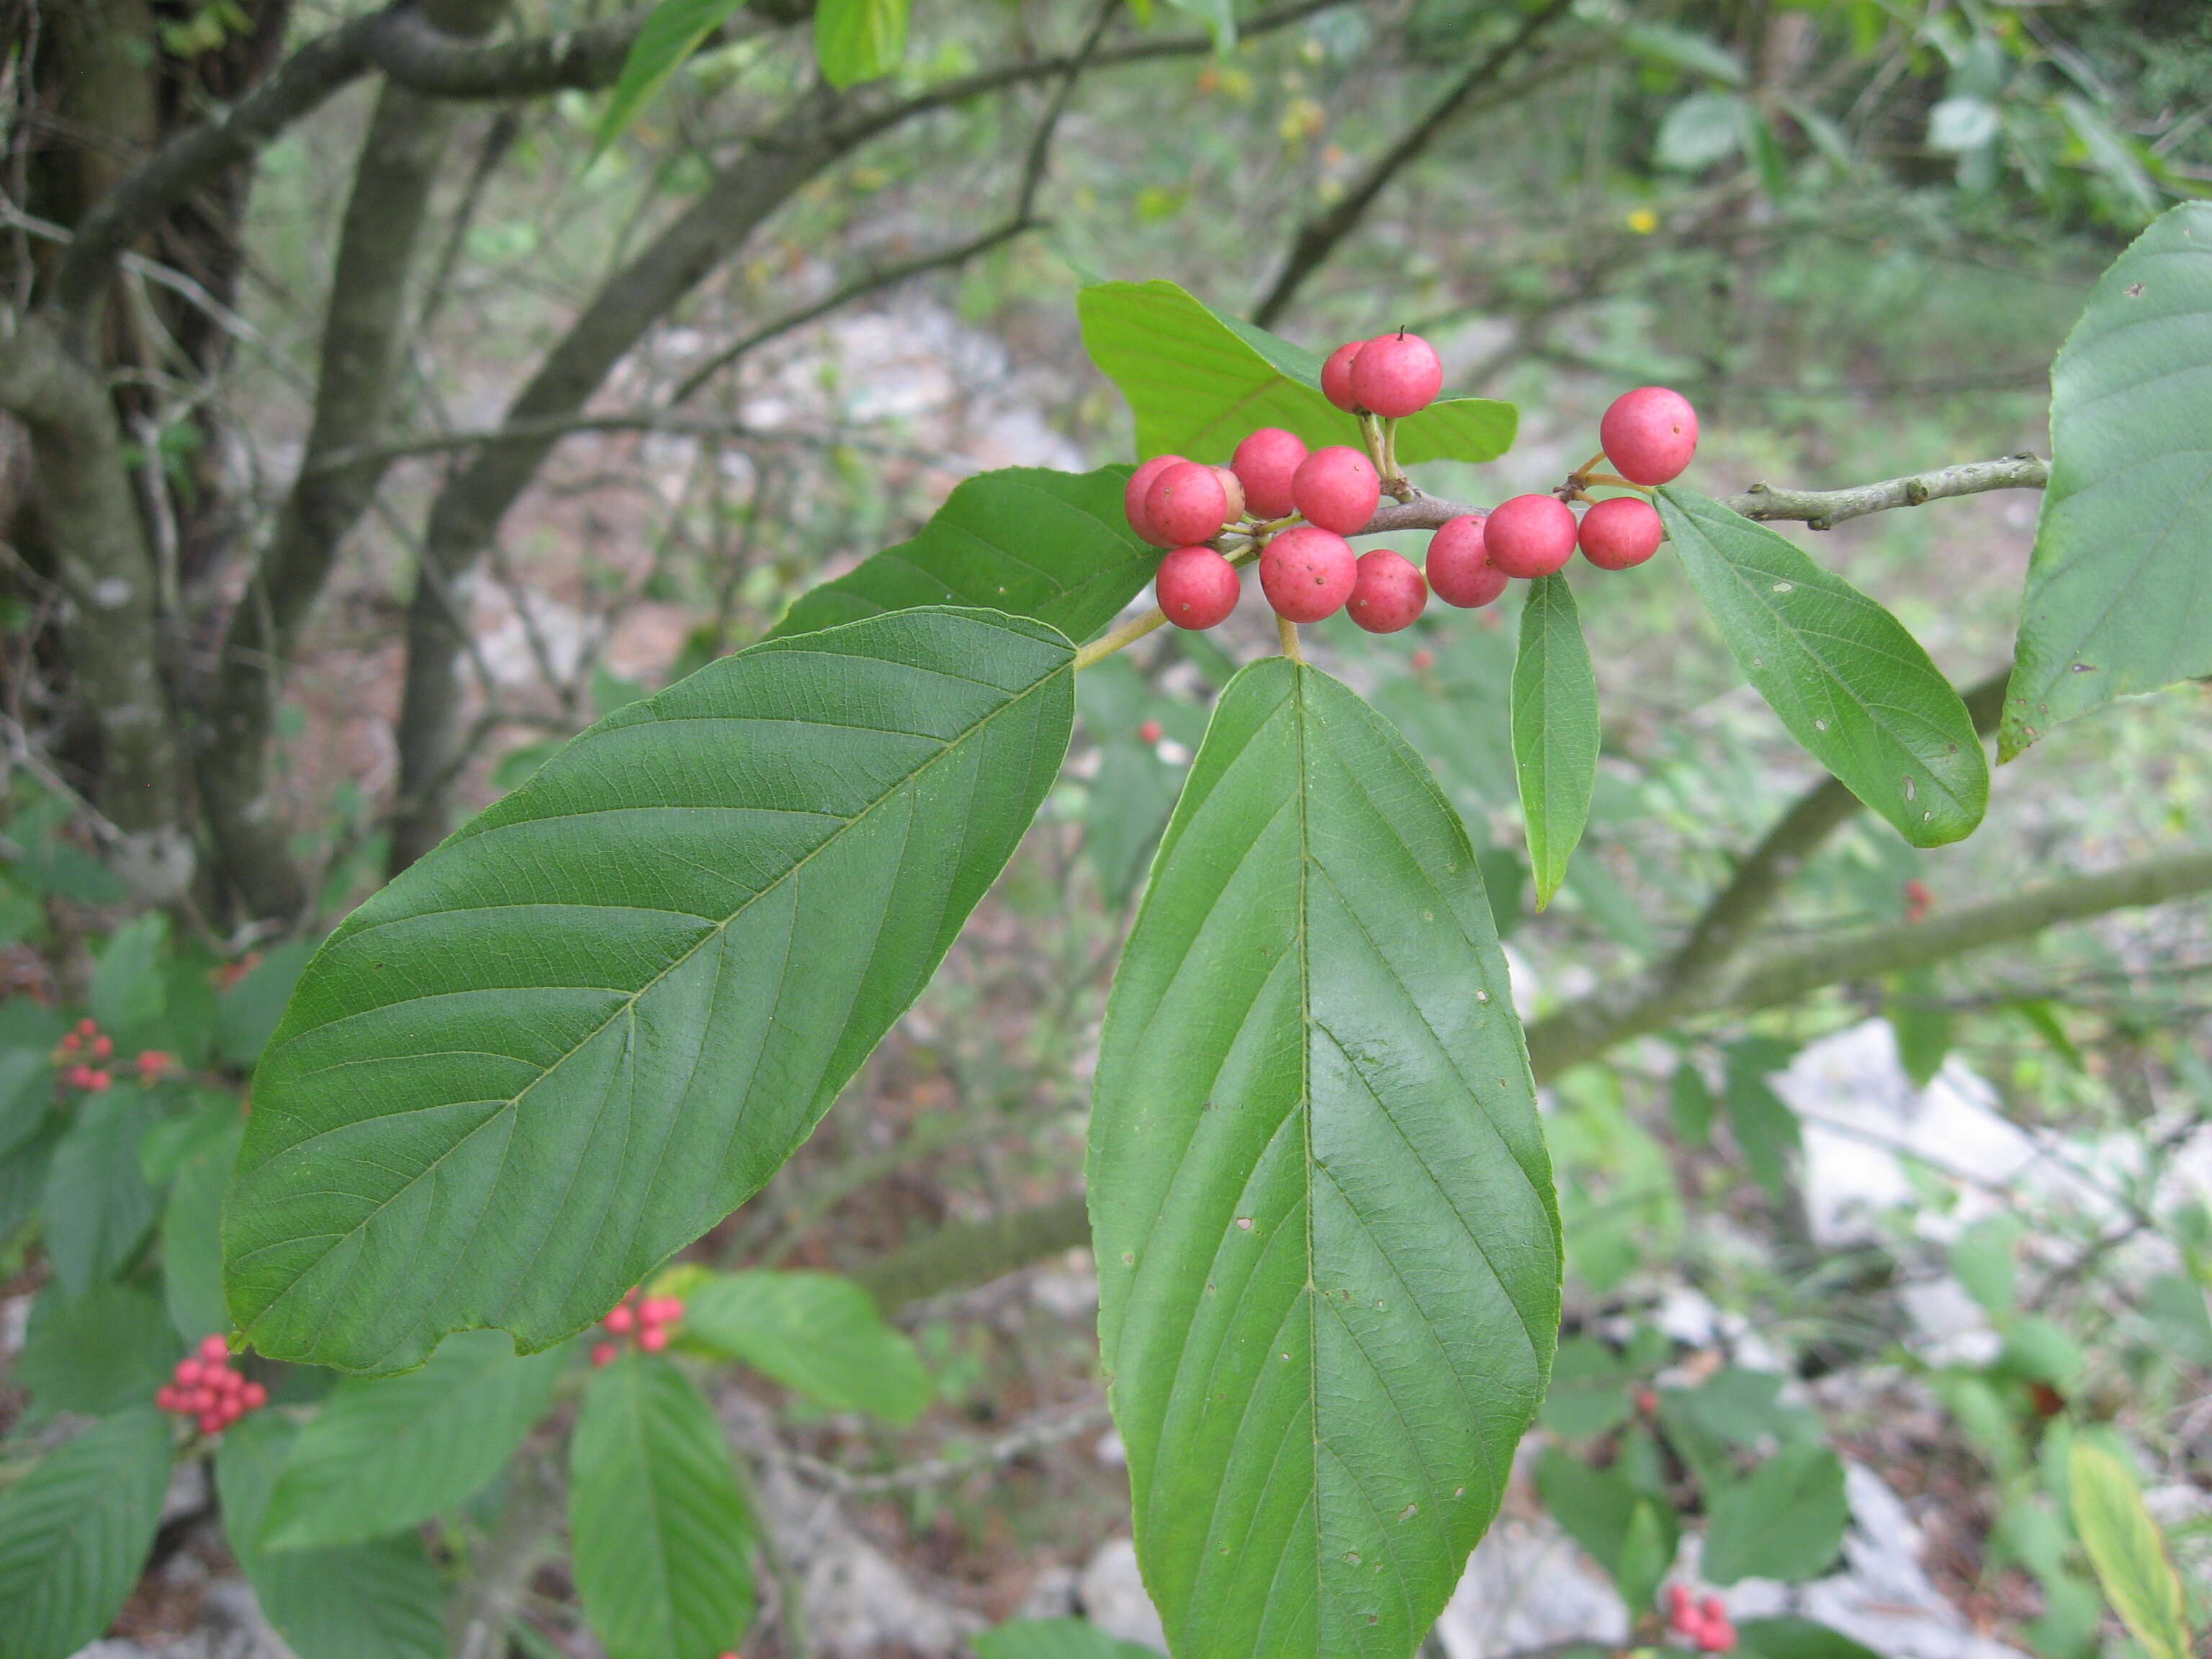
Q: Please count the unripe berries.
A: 1